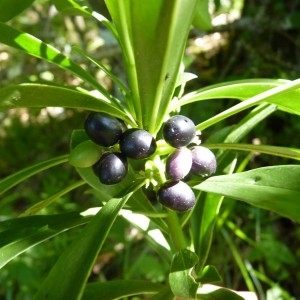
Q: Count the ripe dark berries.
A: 7